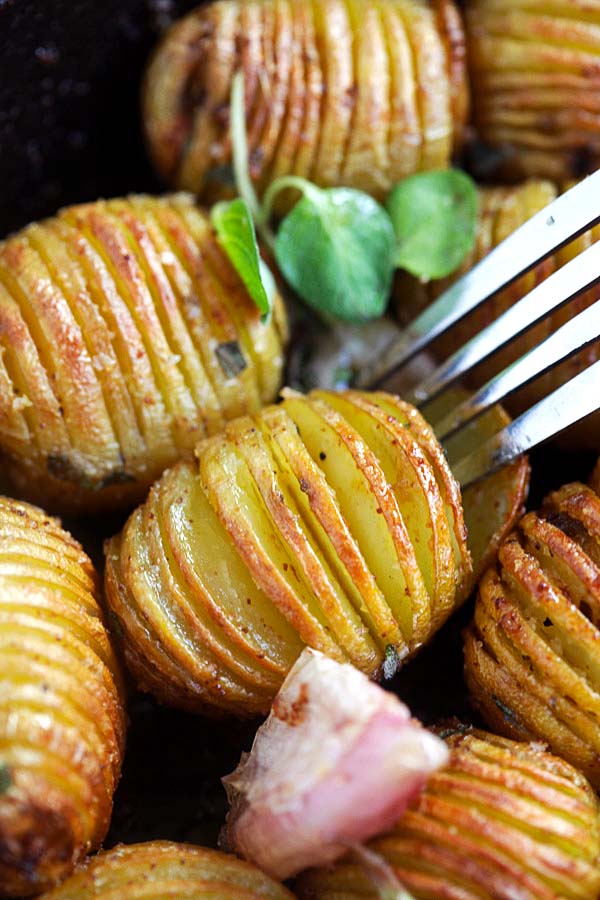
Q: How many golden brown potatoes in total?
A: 9